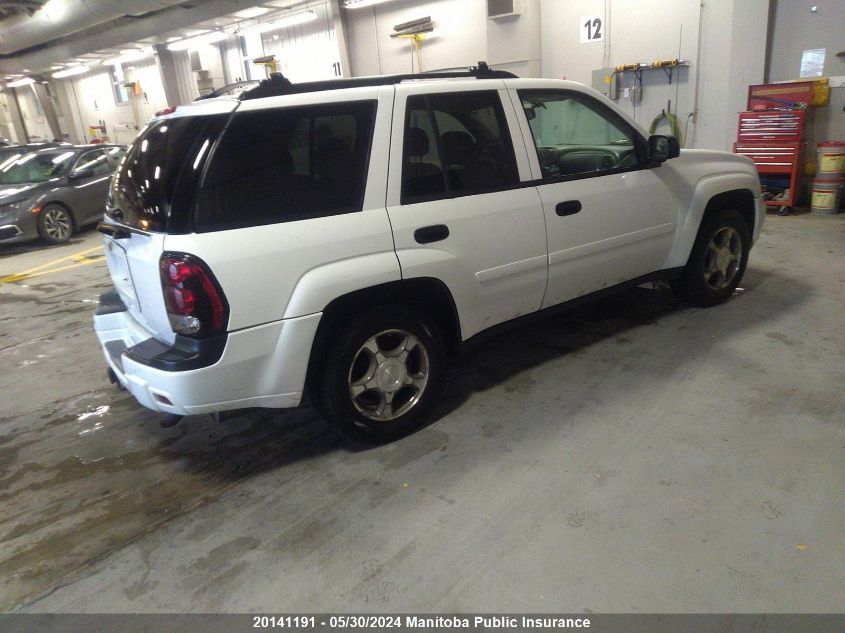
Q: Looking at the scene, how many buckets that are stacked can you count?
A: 2